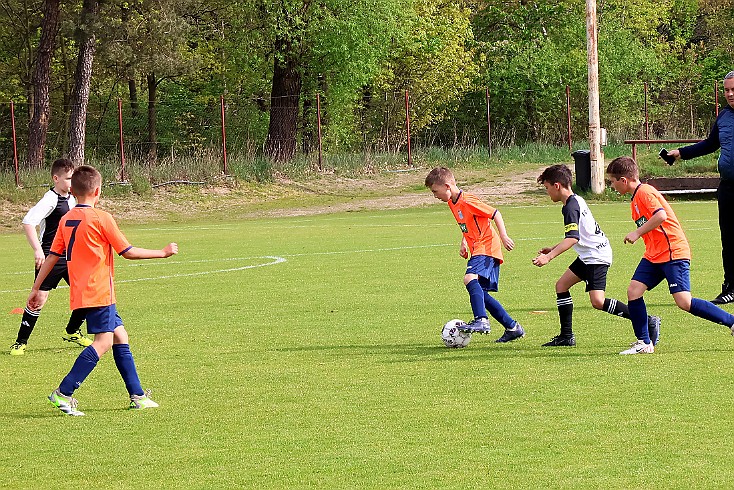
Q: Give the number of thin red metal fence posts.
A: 9